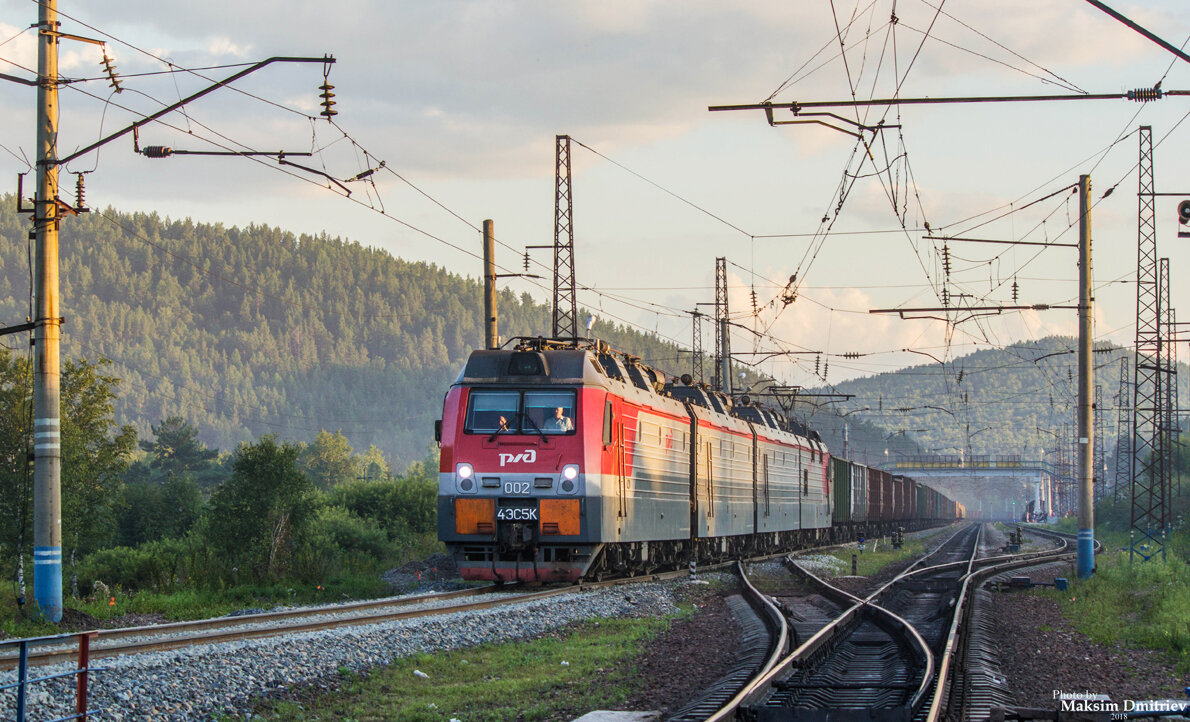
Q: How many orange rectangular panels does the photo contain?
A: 2